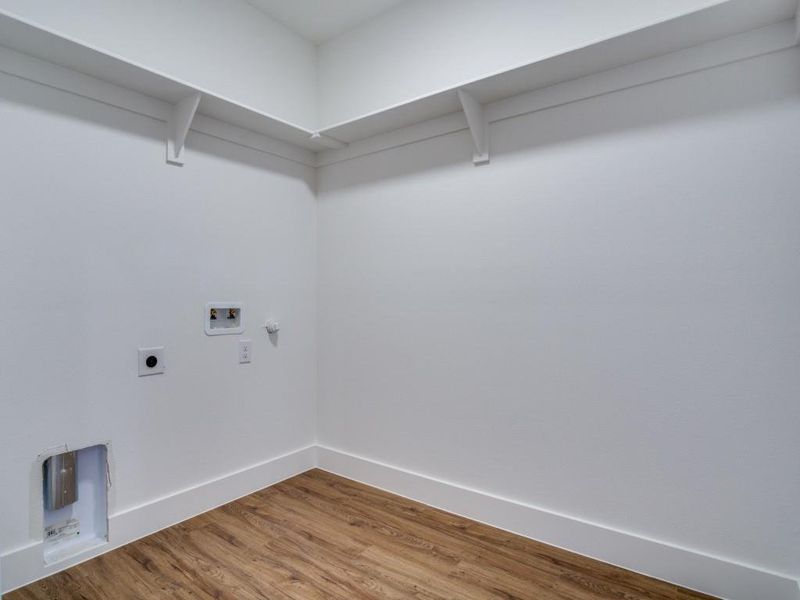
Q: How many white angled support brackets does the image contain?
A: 2